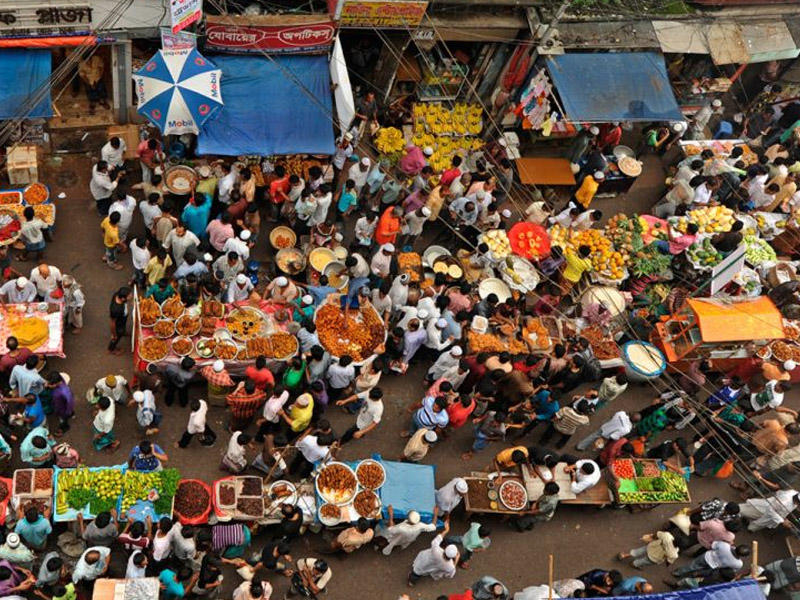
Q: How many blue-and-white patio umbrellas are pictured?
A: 1